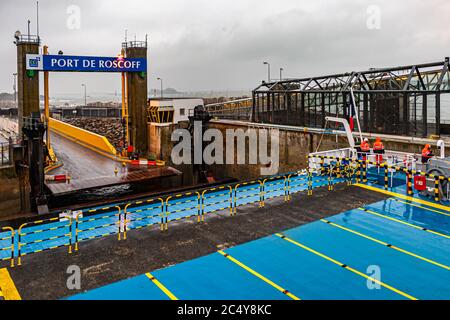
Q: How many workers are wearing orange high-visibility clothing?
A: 3